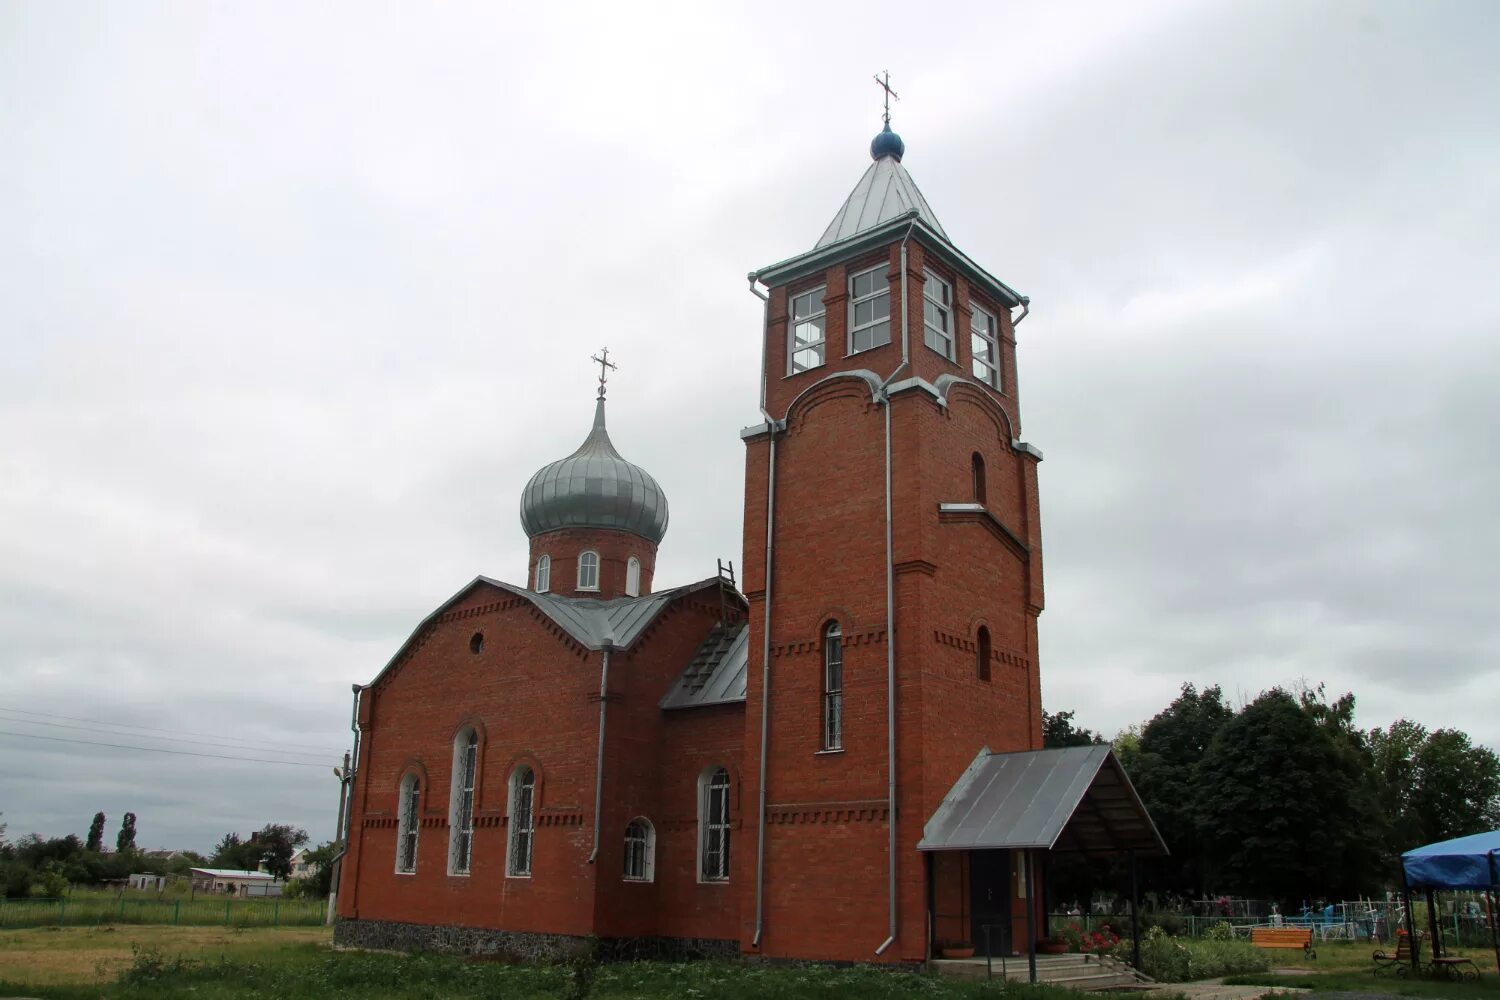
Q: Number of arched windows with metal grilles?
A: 6